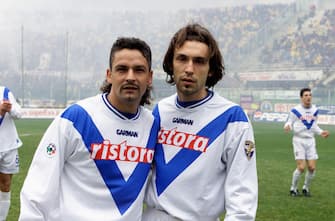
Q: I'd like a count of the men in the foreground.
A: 2